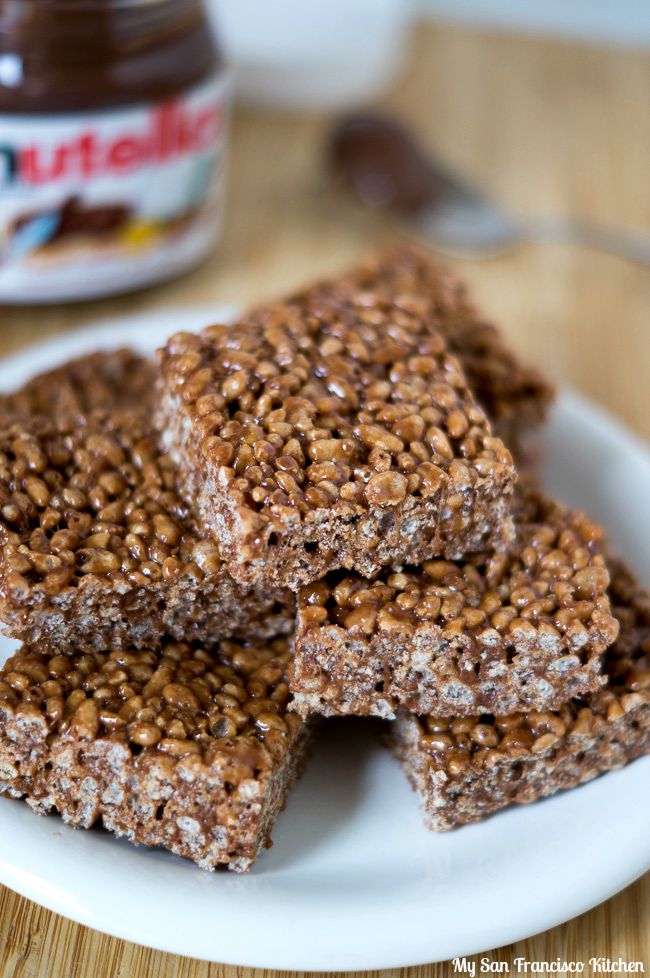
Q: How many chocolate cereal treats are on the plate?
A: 7